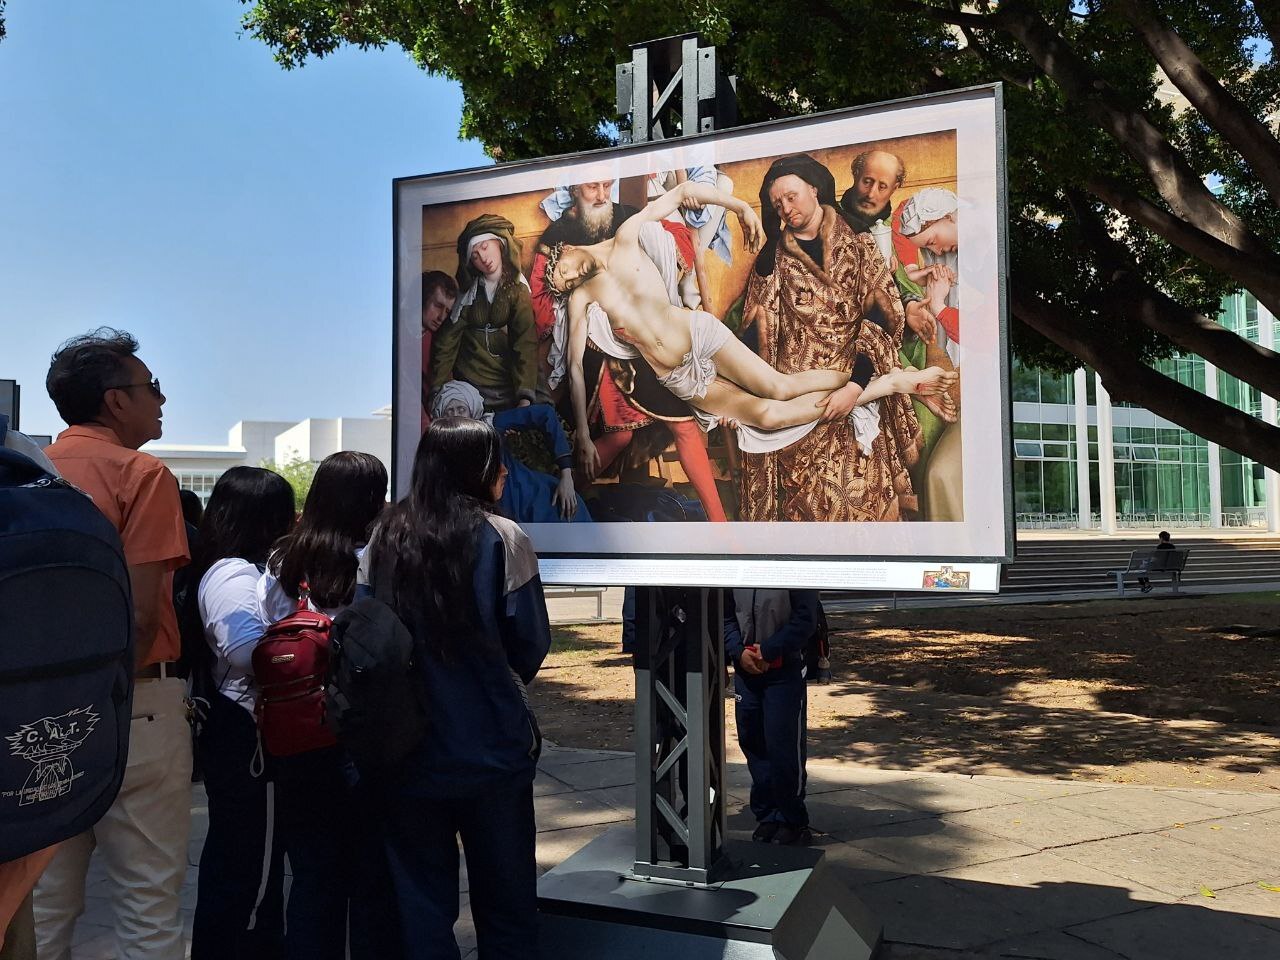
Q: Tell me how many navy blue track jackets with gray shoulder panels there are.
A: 2